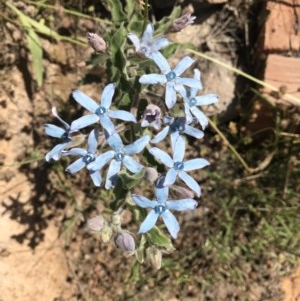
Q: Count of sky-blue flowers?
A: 10